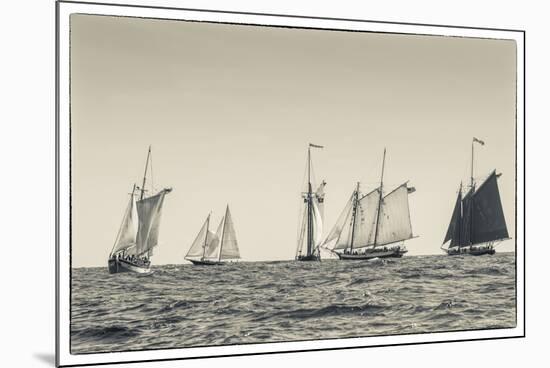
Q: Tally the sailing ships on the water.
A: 5